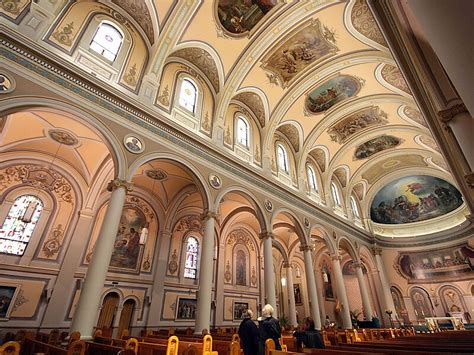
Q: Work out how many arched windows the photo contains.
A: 9